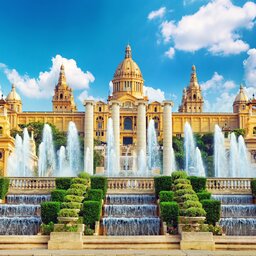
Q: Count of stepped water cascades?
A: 3